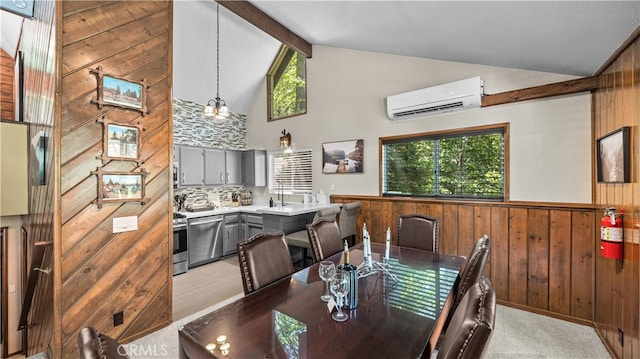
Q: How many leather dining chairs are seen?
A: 6